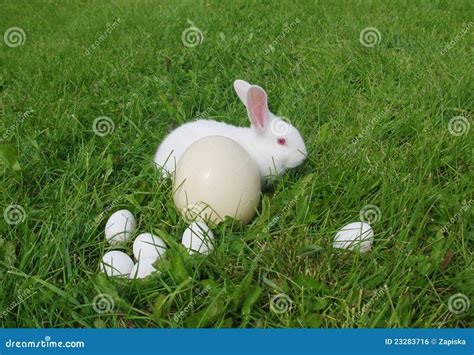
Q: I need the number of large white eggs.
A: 1